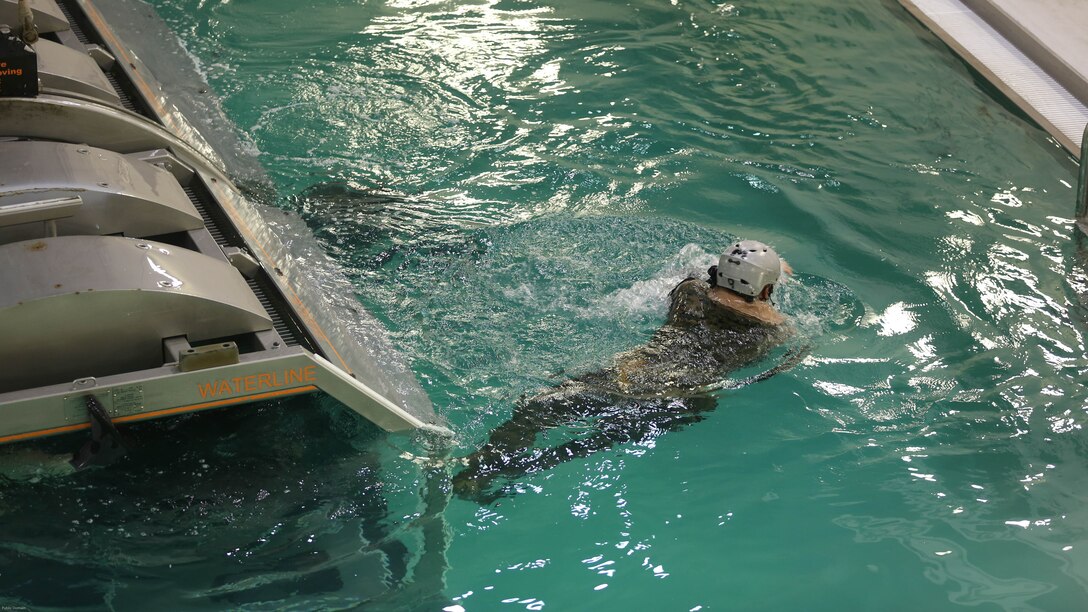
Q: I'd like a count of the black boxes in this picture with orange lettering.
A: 1